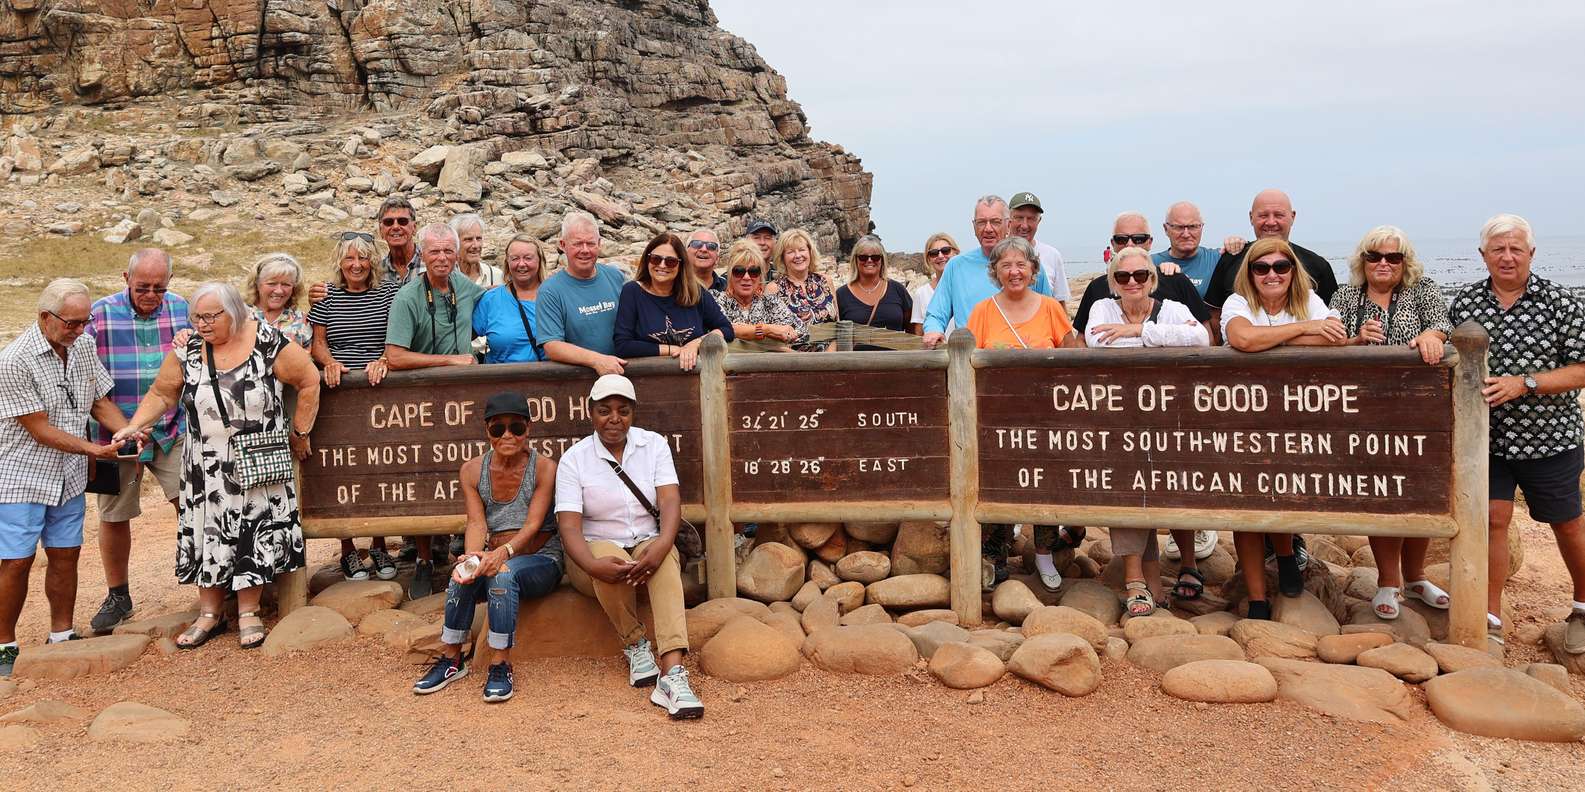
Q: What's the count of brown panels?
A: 3